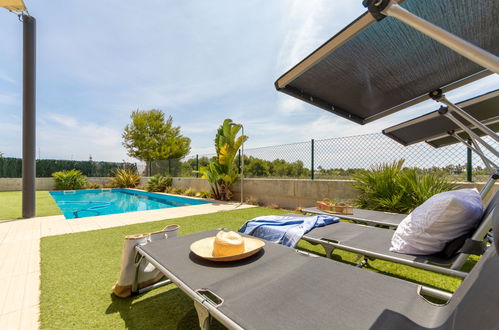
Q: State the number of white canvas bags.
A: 1